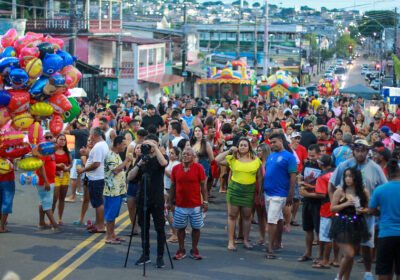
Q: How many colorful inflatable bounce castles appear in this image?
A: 2